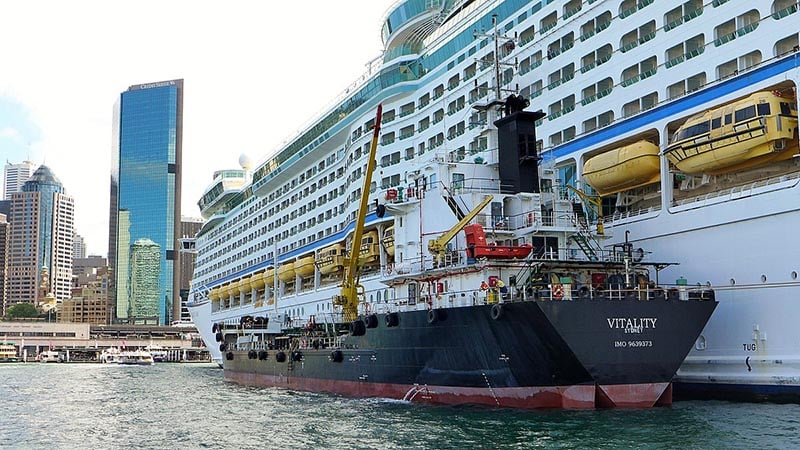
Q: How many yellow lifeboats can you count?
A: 13